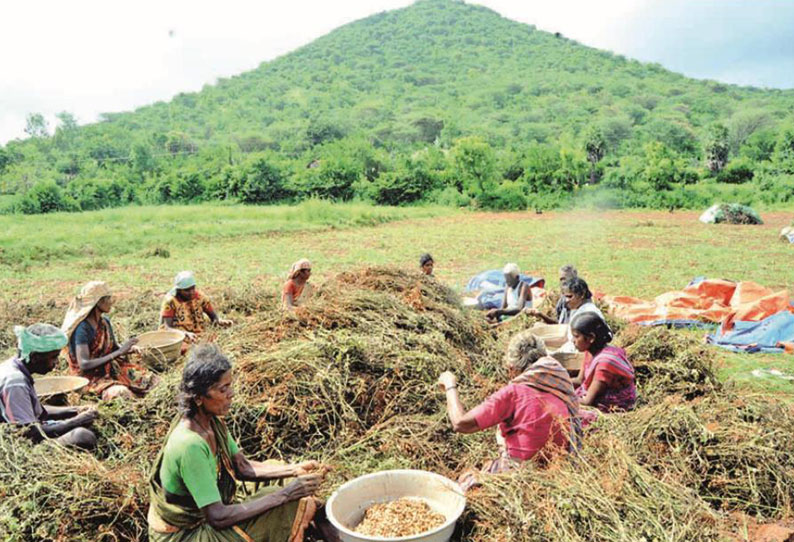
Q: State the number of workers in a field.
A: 11